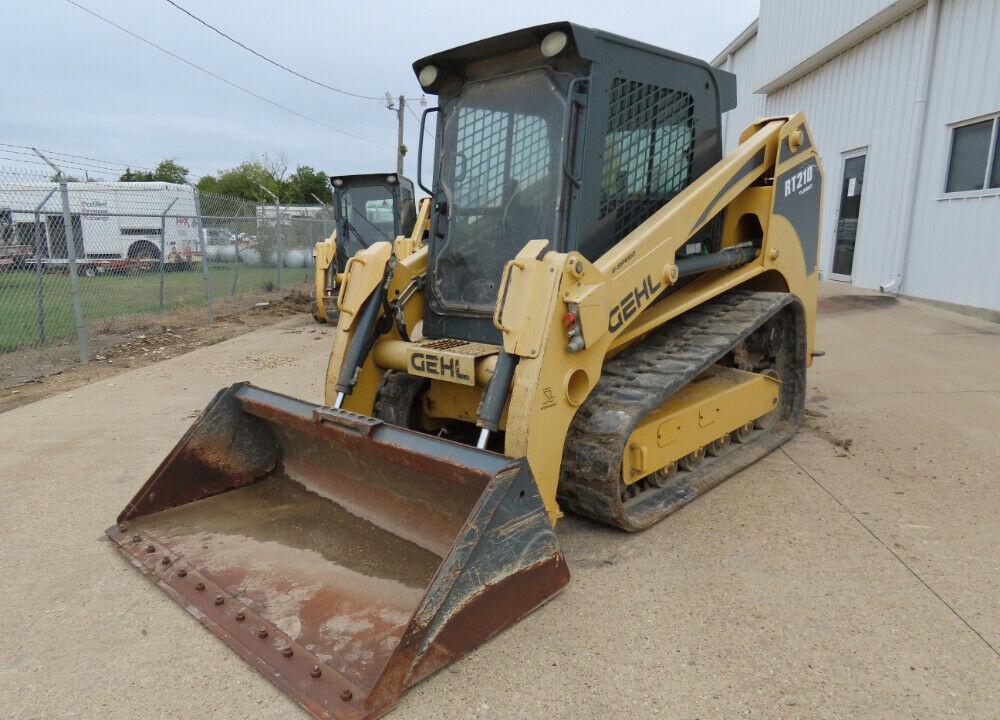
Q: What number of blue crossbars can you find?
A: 0